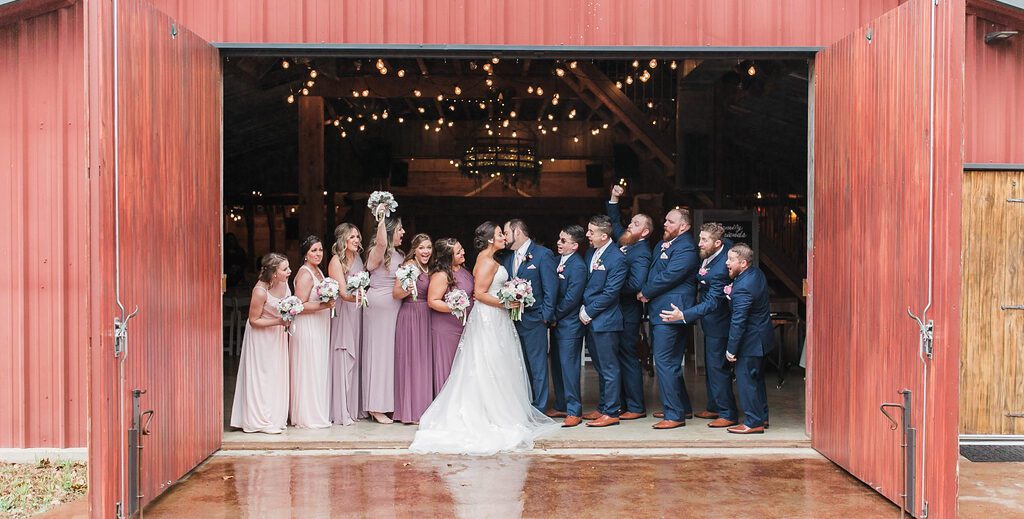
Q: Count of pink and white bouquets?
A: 7